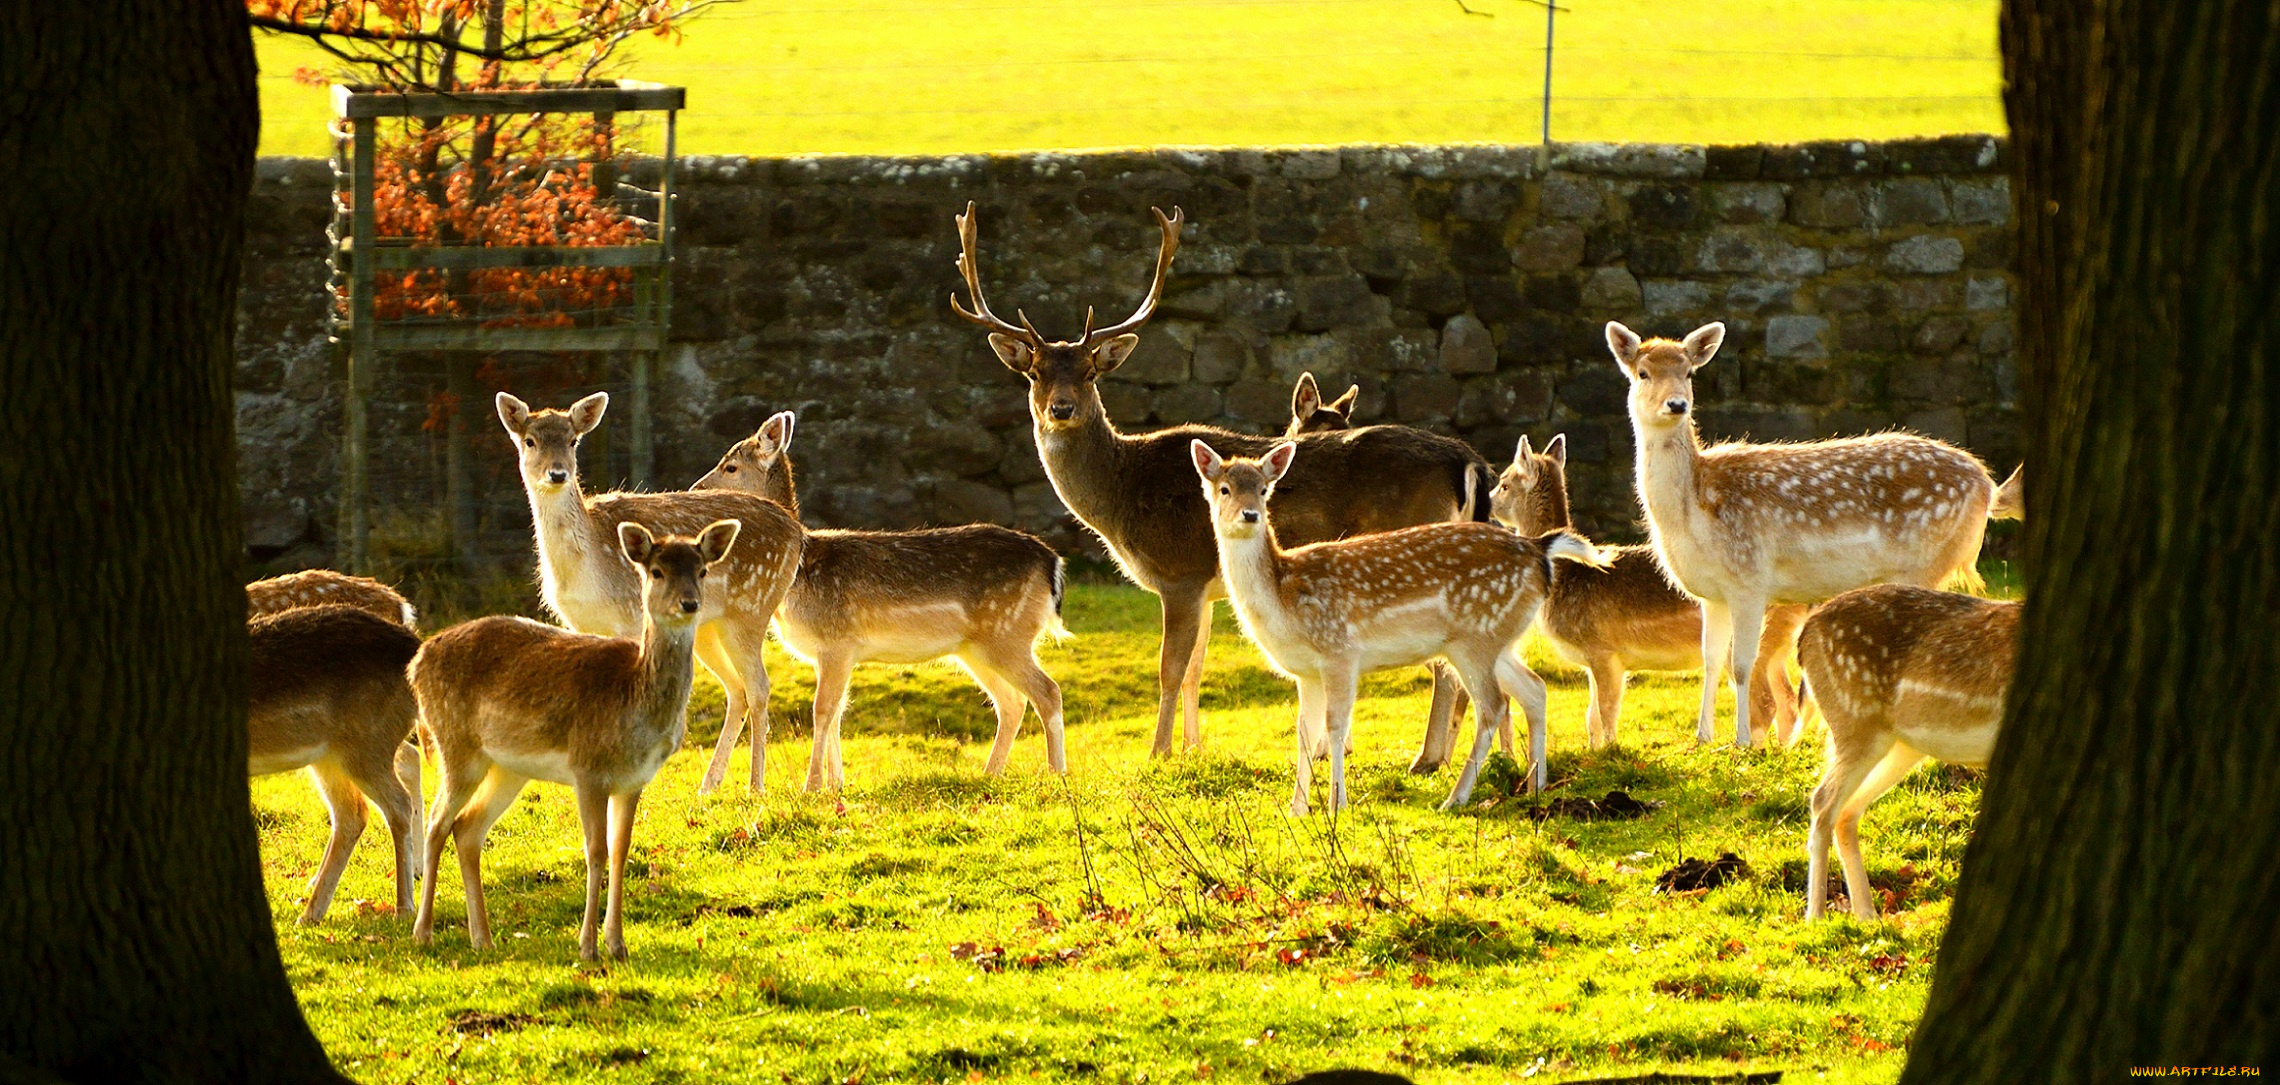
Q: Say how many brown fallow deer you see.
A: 11